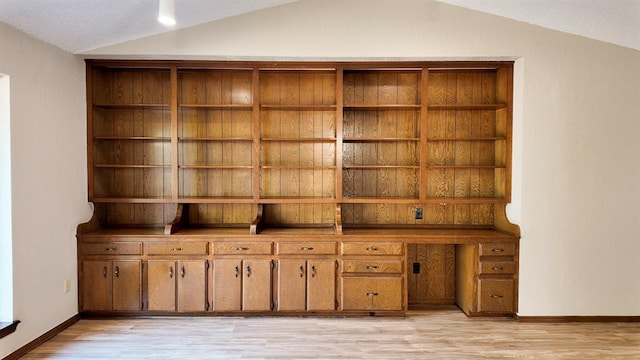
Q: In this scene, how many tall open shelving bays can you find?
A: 5